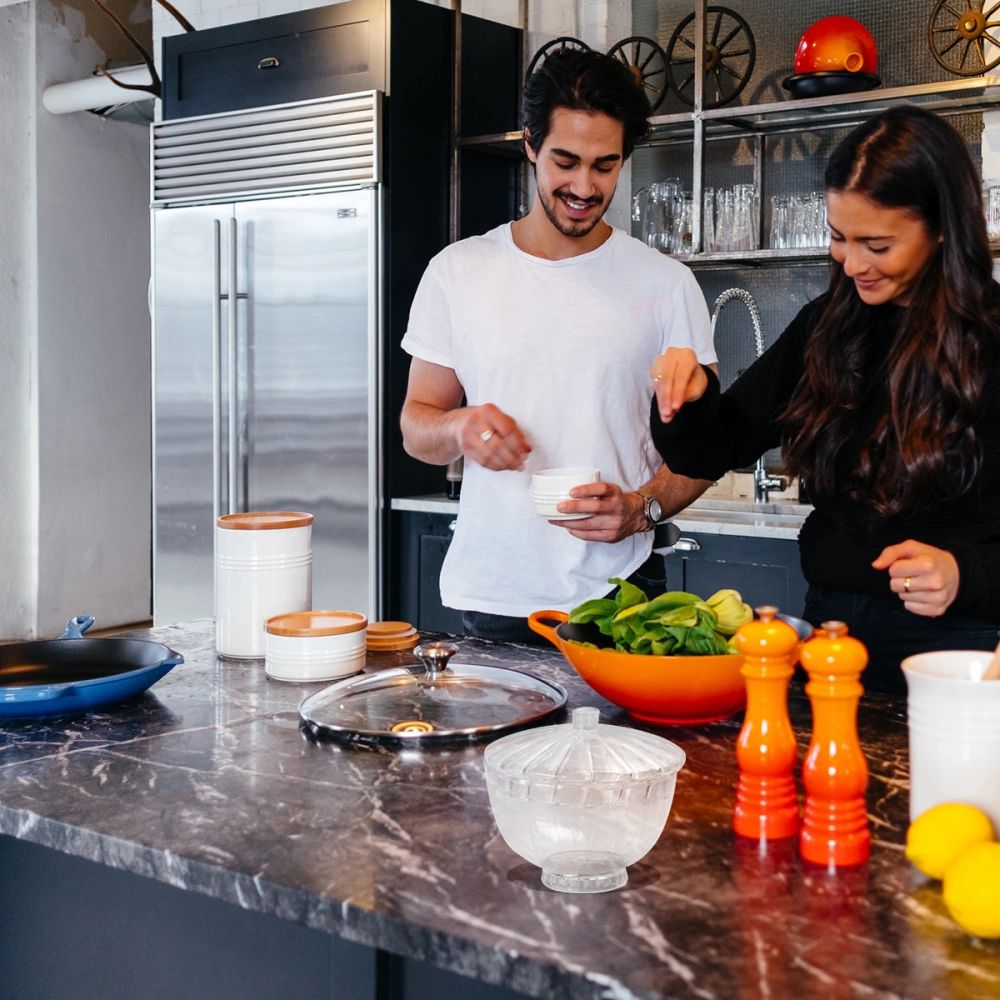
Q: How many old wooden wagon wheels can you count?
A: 4